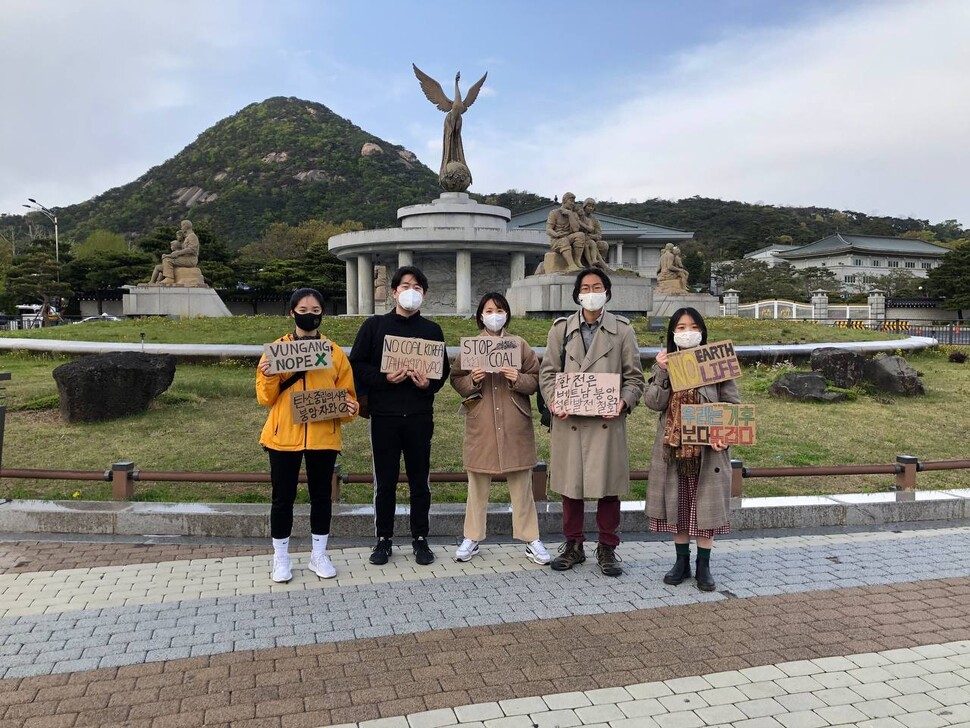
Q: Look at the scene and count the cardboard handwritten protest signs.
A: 7